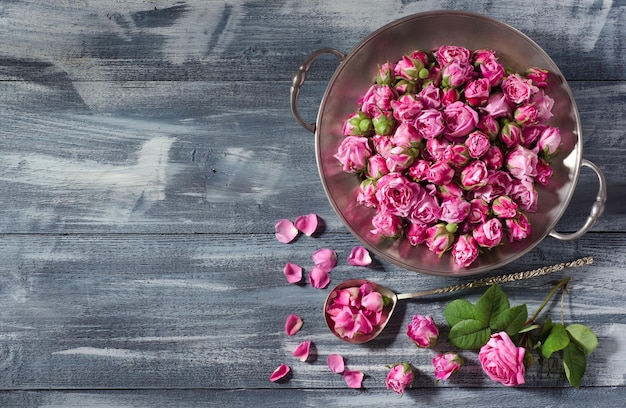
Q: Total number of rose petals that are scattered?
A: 11